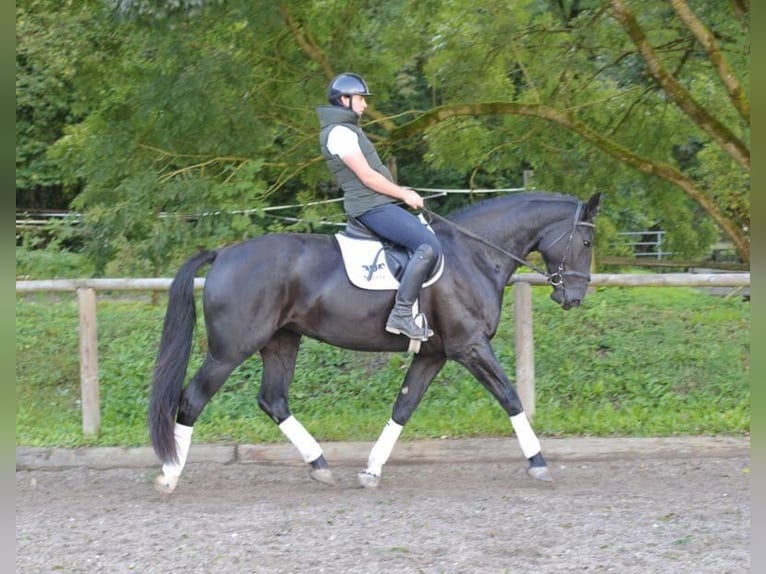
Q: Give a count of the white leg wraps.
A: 4